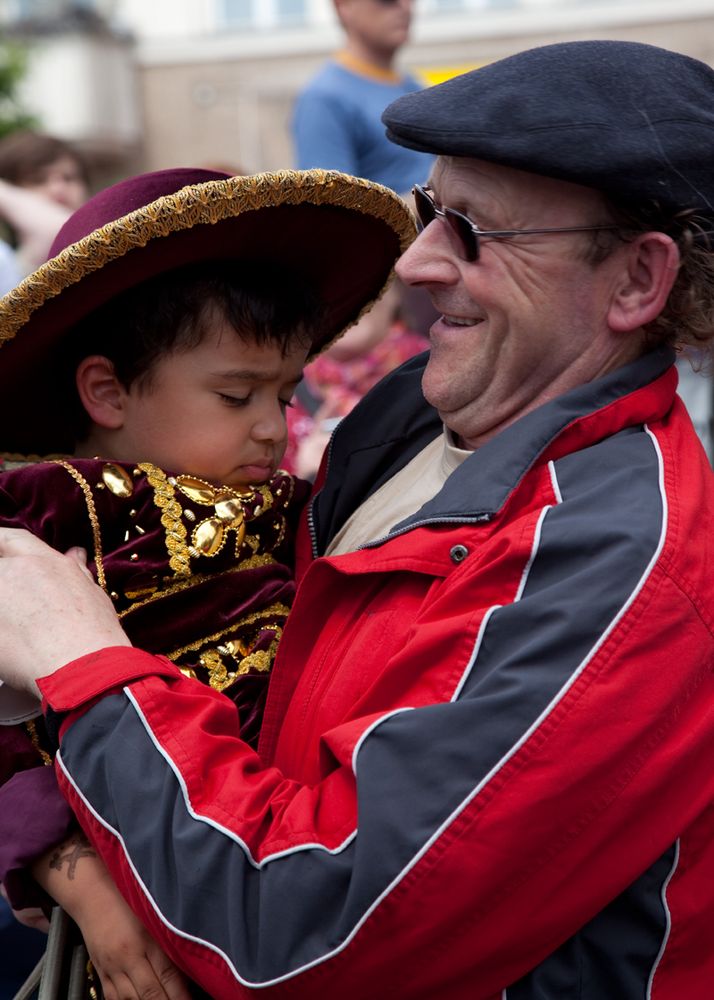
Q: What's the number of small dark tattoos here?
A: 1